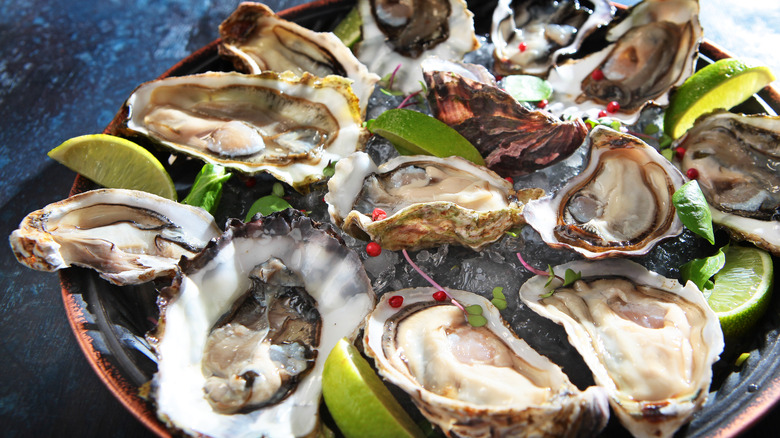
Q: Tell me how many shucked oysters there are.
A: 12